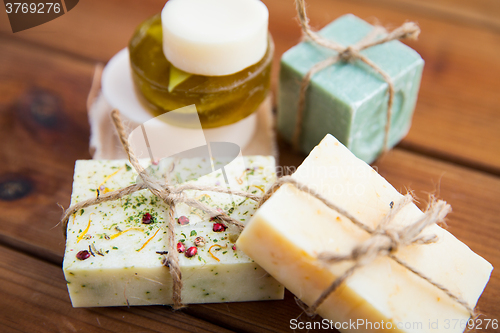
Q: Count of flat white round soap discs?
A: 2